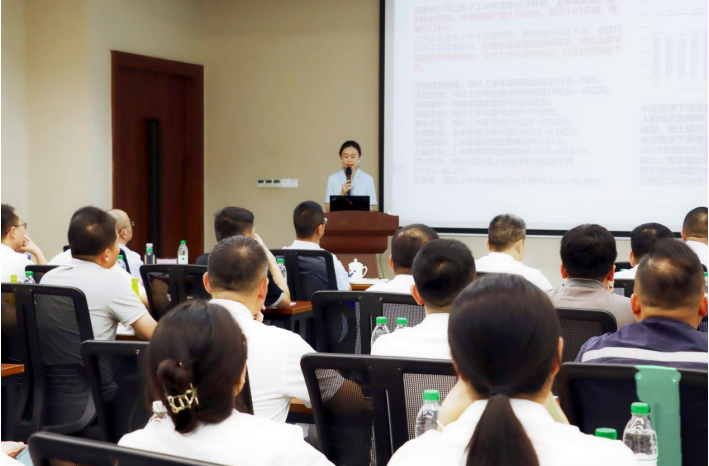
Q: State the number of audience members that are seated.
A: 15